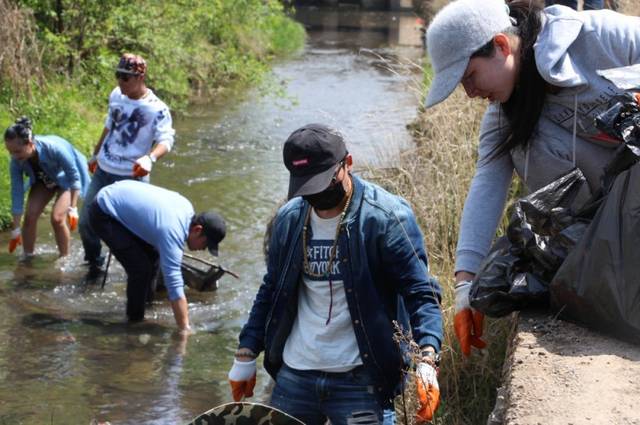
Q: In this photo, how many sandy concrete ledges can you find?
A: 1